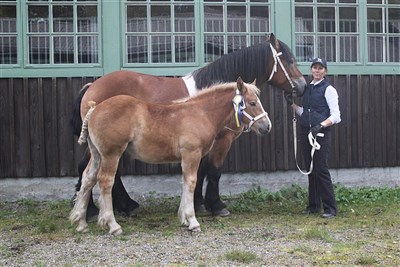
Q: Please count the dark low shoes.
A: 2